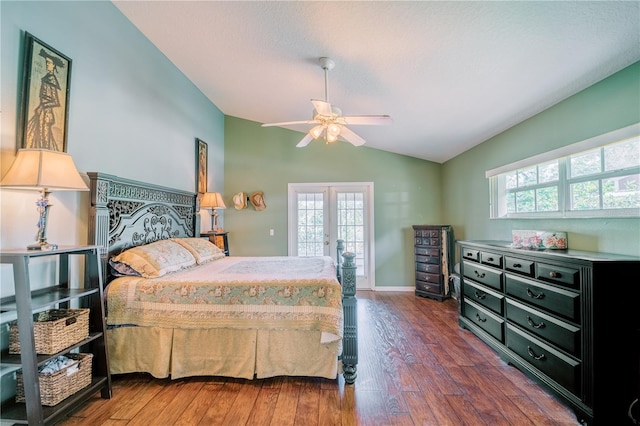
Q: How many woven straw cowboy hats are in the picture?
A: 2